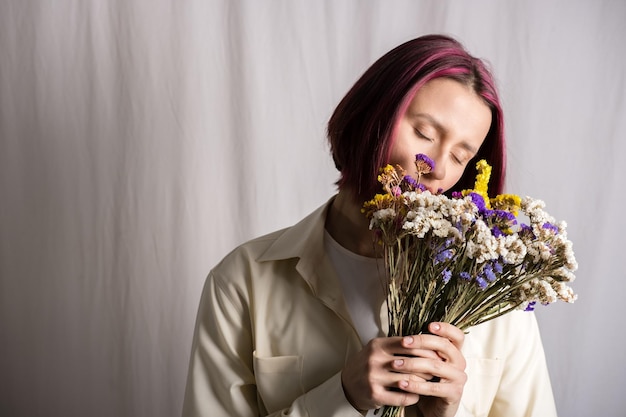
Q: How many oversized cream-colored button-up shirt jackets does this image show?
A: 1